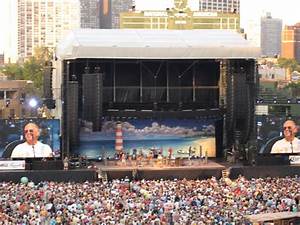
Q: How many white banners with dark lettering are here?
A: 2